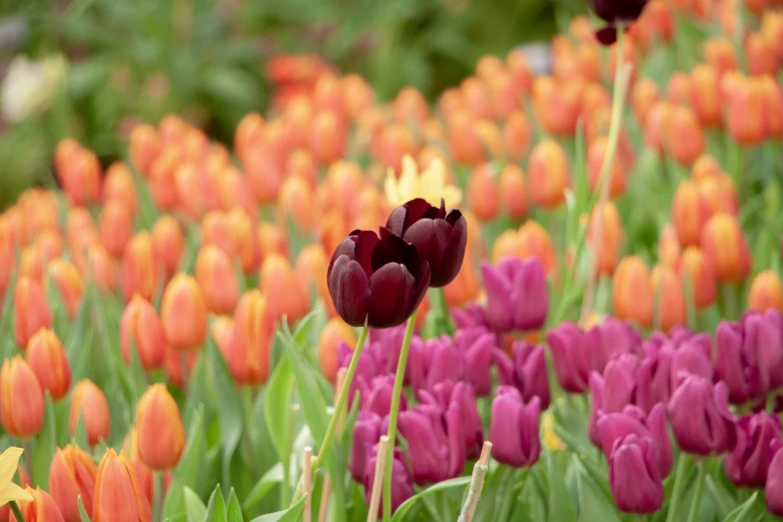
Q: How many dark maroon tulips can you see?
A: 3